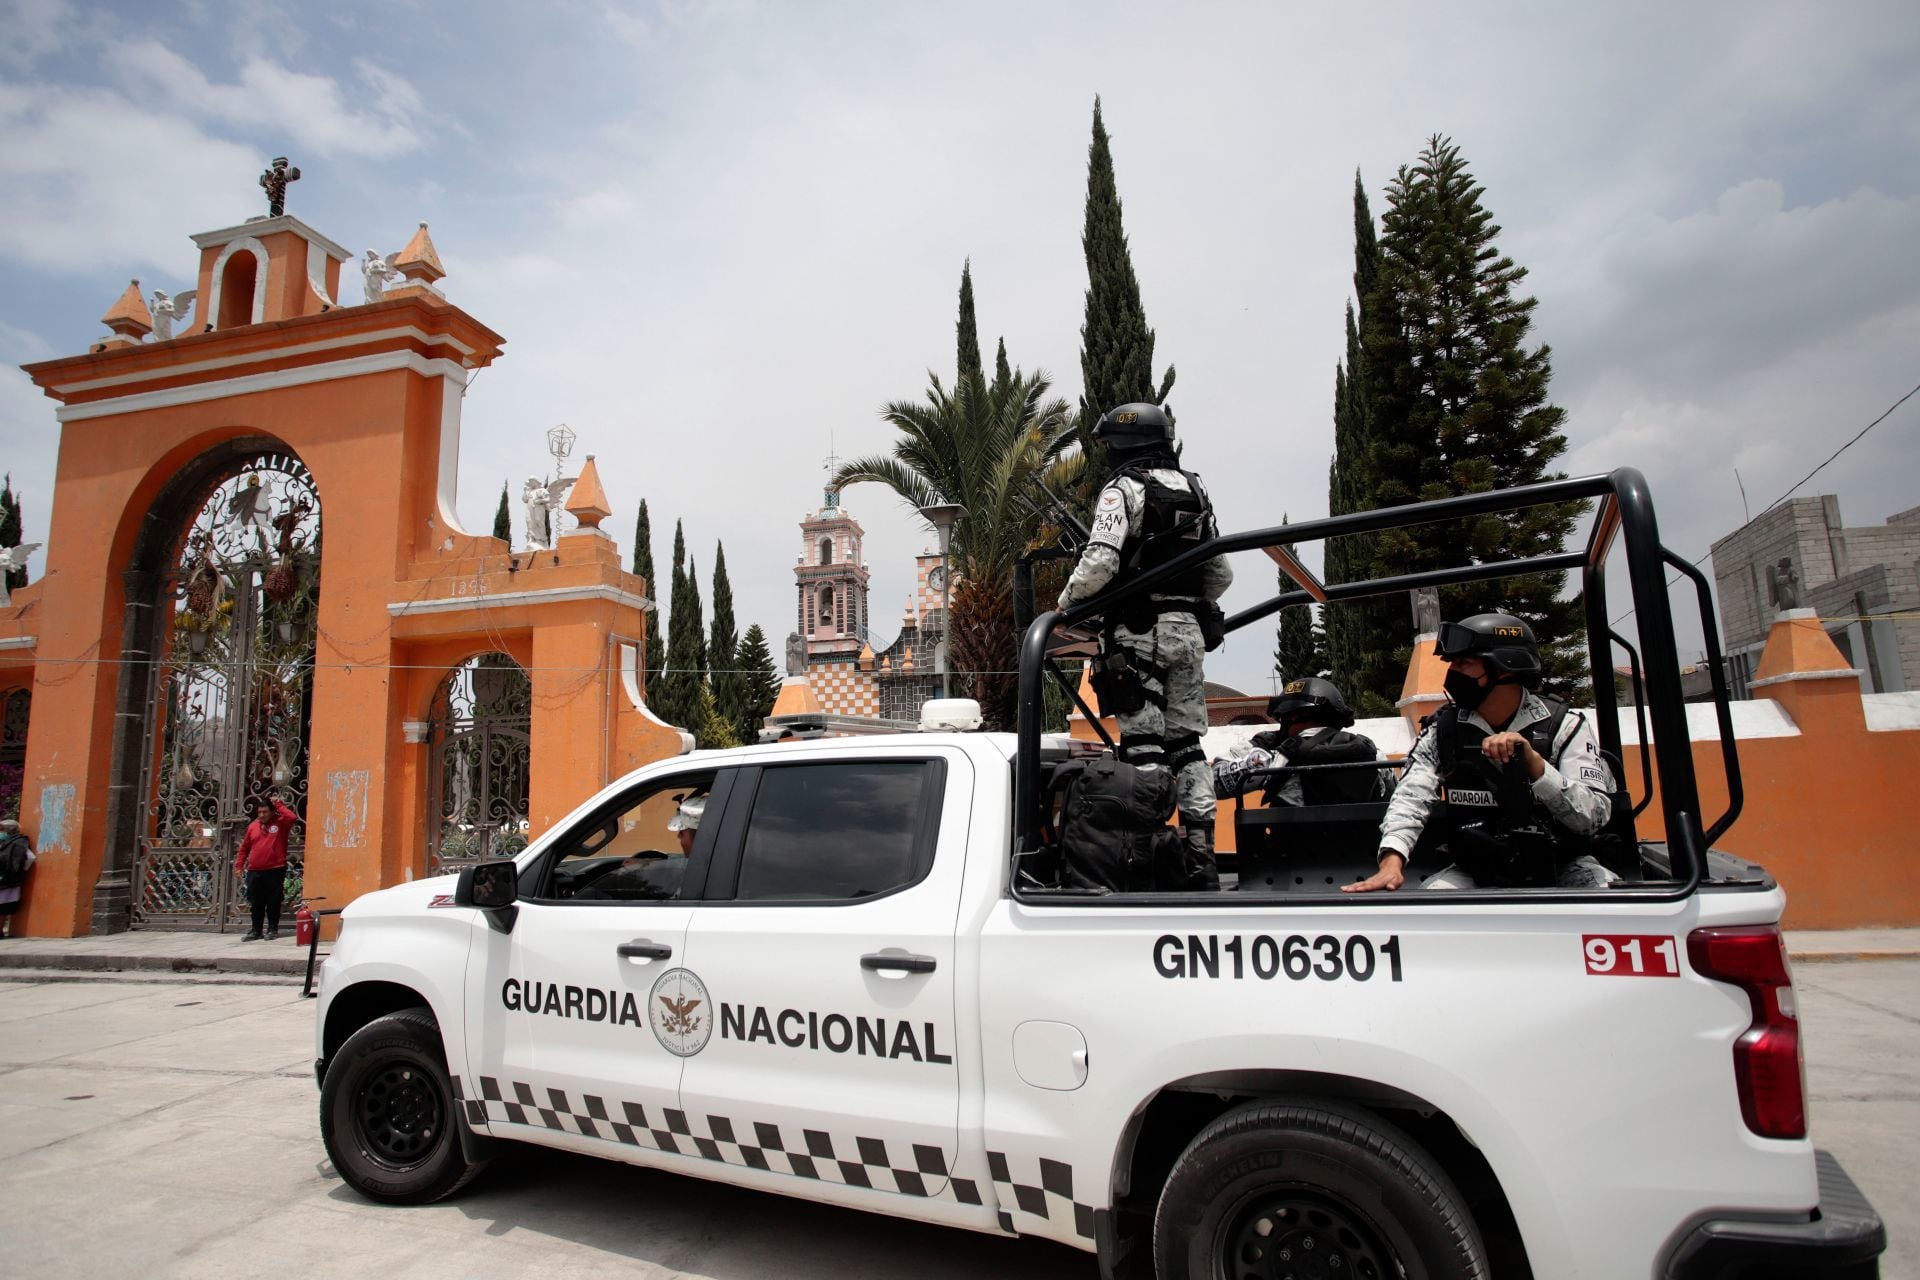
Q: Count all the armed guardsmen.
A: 3